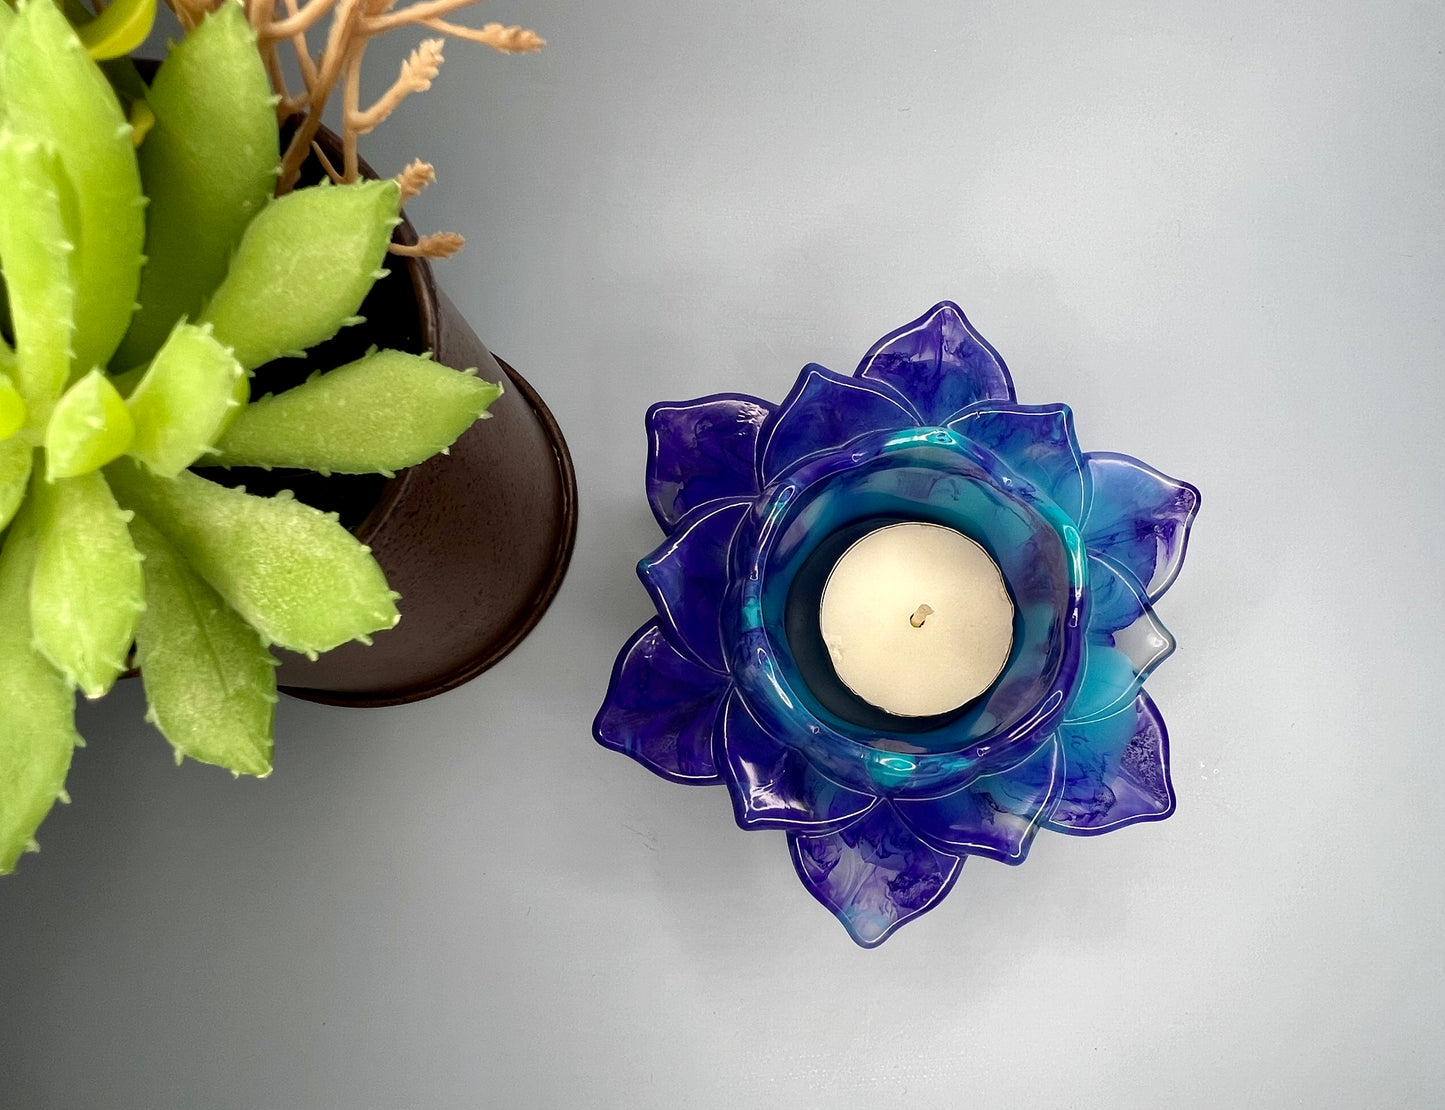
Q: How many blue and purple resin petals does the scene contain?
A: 12